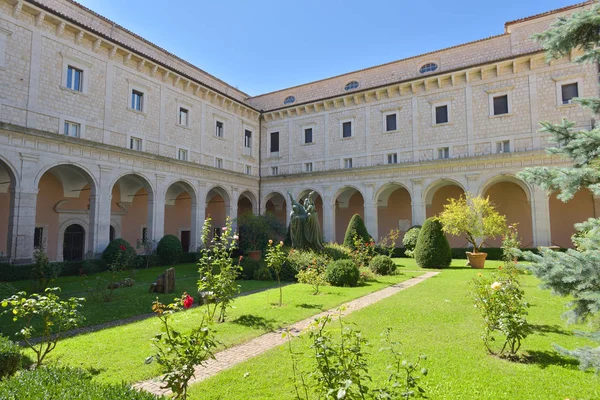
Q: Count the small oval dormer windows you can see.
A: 3